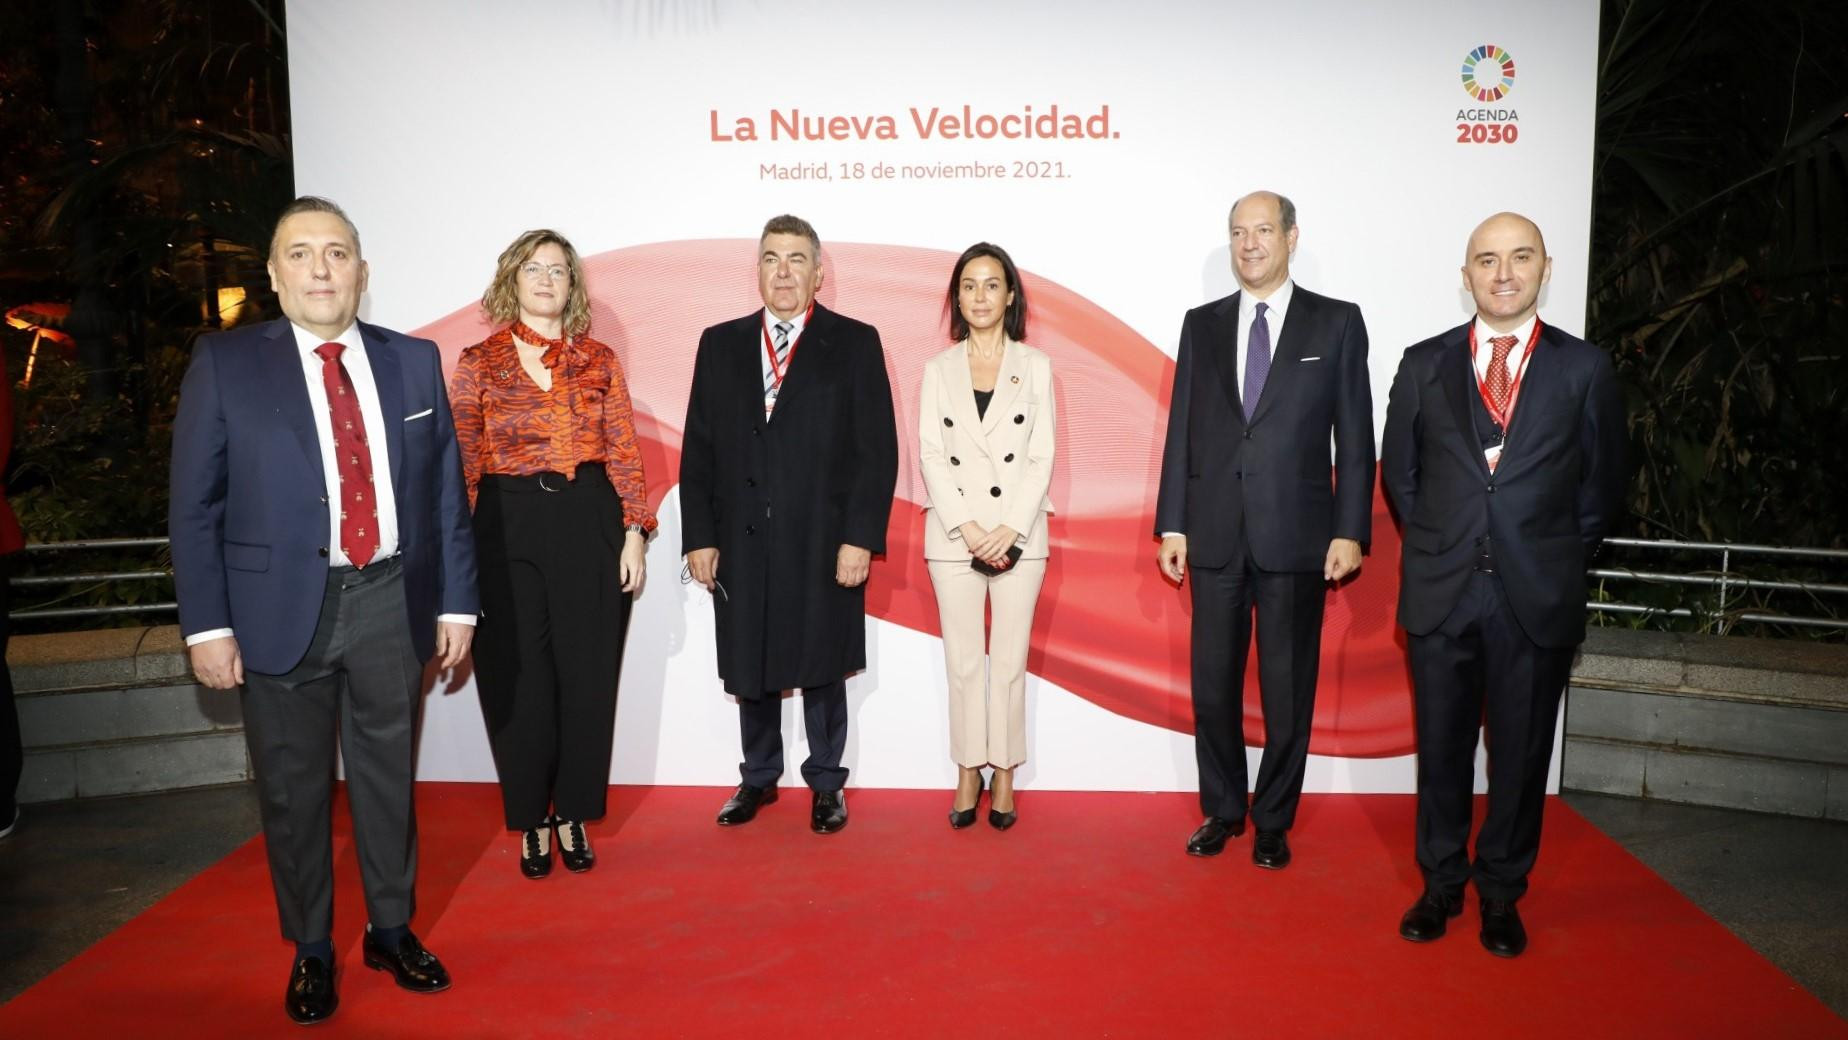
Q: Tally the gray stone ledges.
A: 2